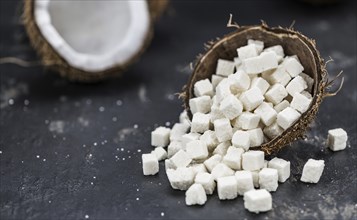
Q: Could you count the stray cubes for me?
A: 2